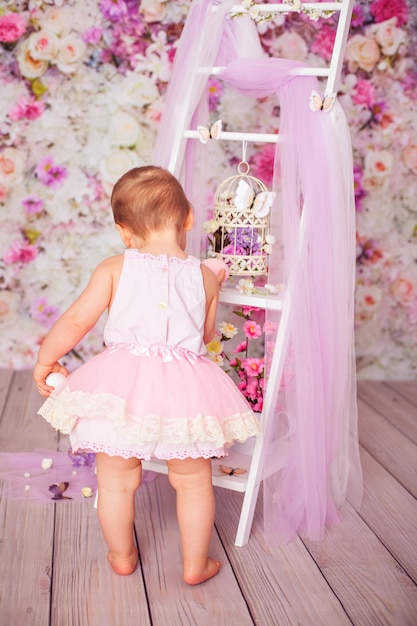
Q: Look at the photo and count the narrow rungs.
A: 3